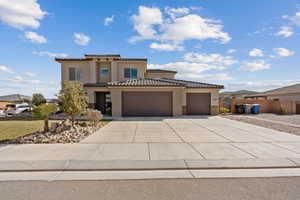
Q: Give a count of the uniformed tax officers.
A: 0